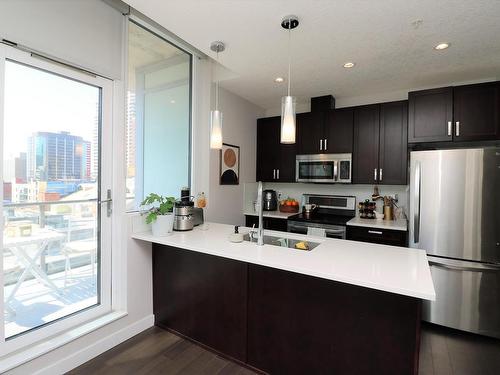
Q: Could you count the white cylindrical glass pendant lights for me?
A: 2